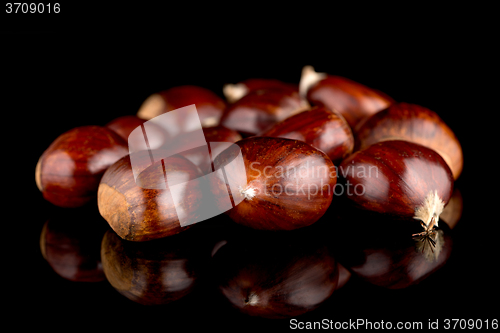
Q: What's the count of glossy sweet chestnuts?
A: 12